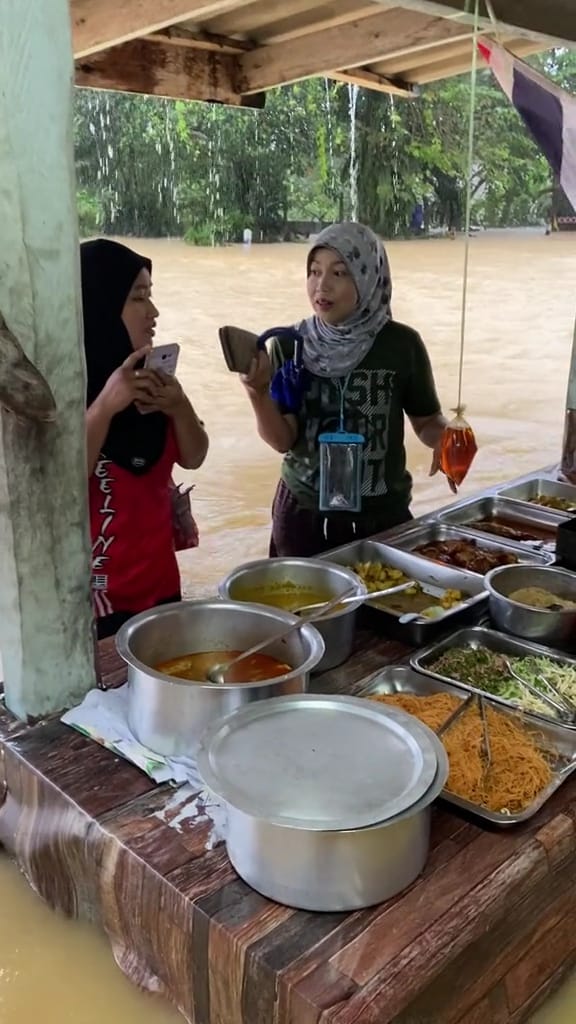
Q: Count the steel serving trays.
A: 6